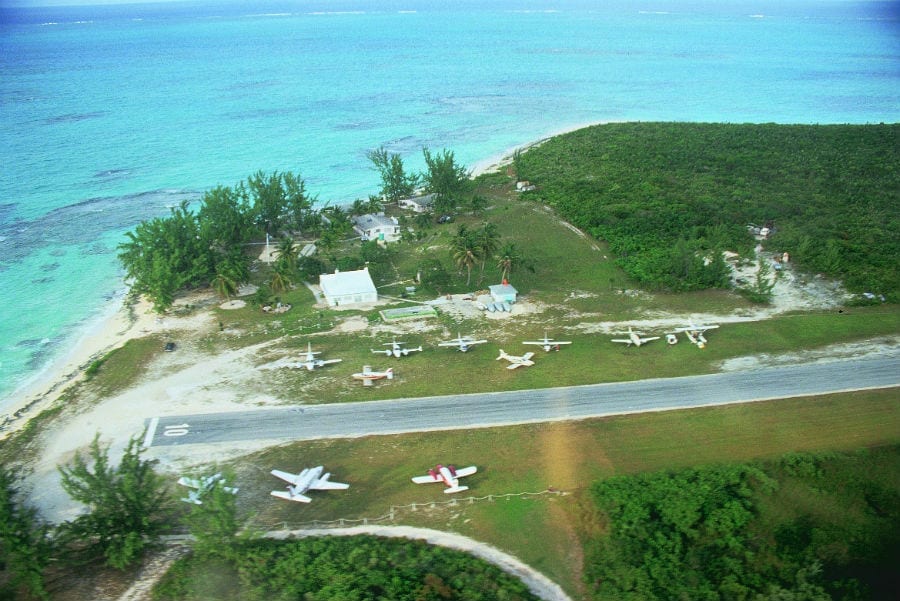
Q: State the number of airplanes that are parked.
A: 11